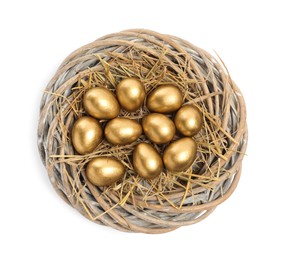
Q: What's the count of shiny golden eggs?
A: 10